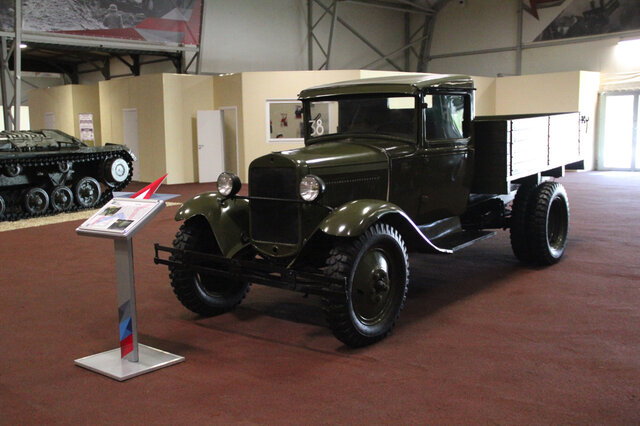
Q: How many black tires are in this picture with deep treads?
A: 4